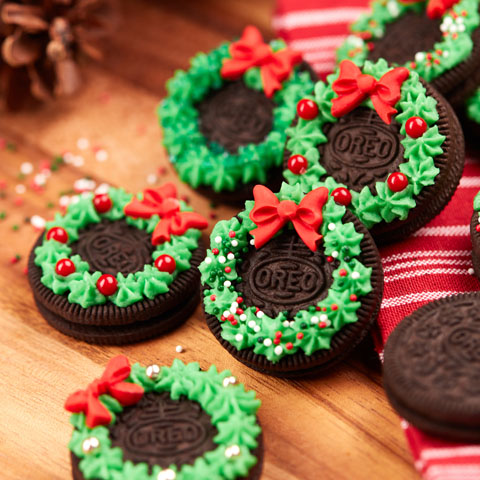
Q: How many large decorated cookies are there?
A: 6